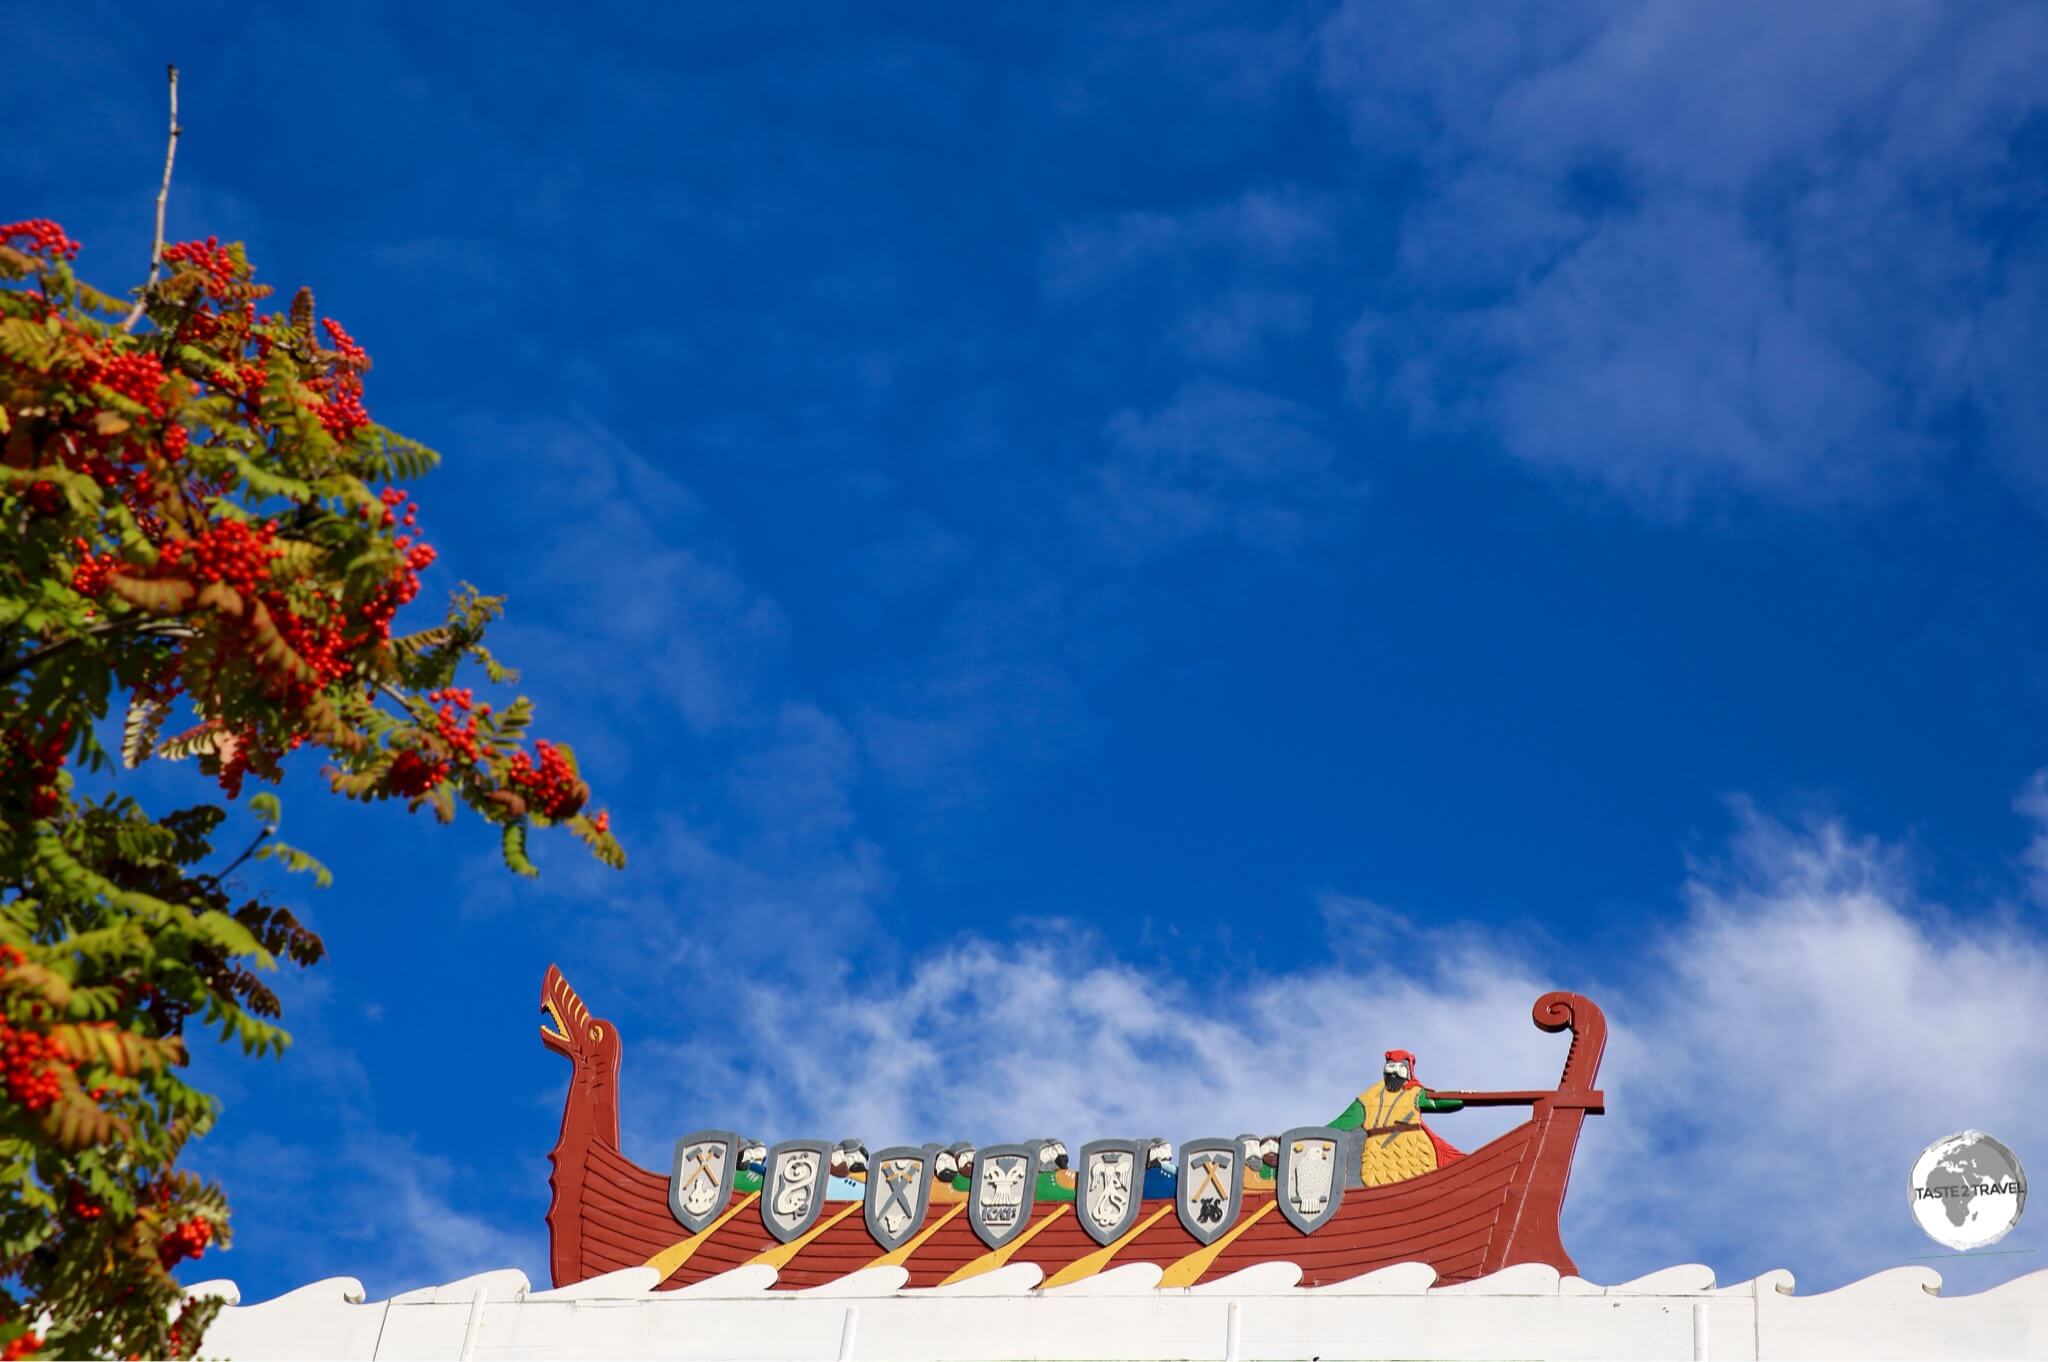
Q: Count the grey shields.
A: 7